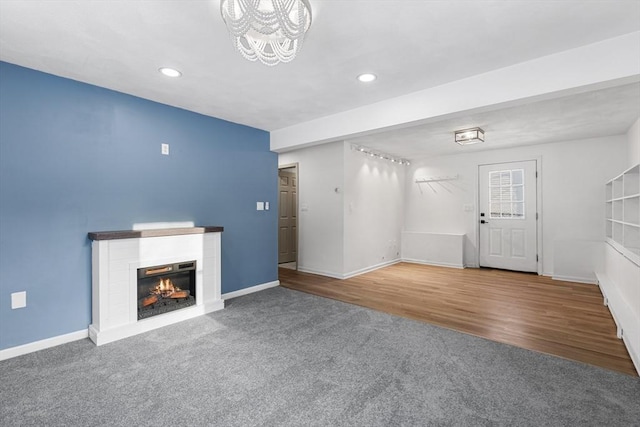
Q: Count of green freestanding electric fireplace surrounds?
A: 0